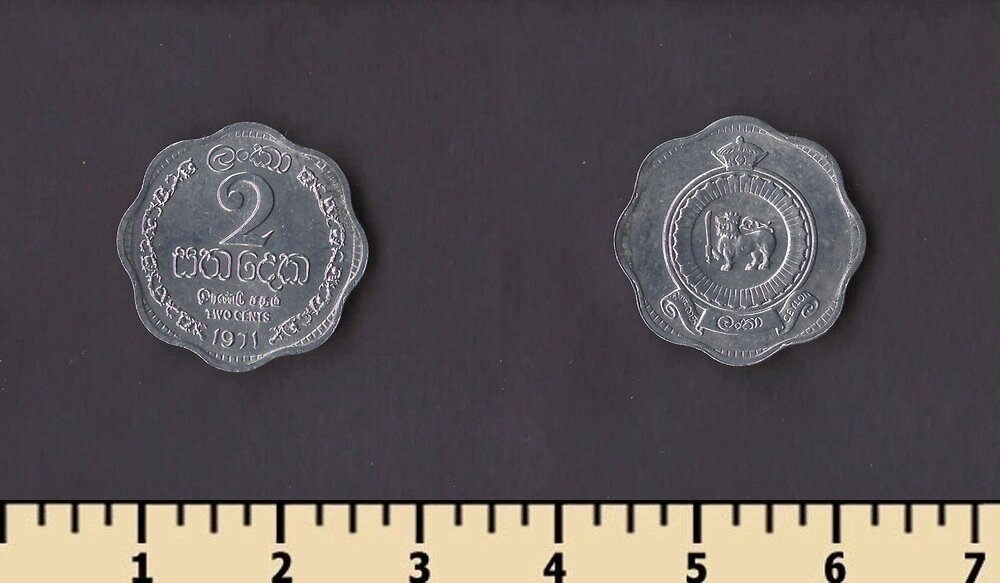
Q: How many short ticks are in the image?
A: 14